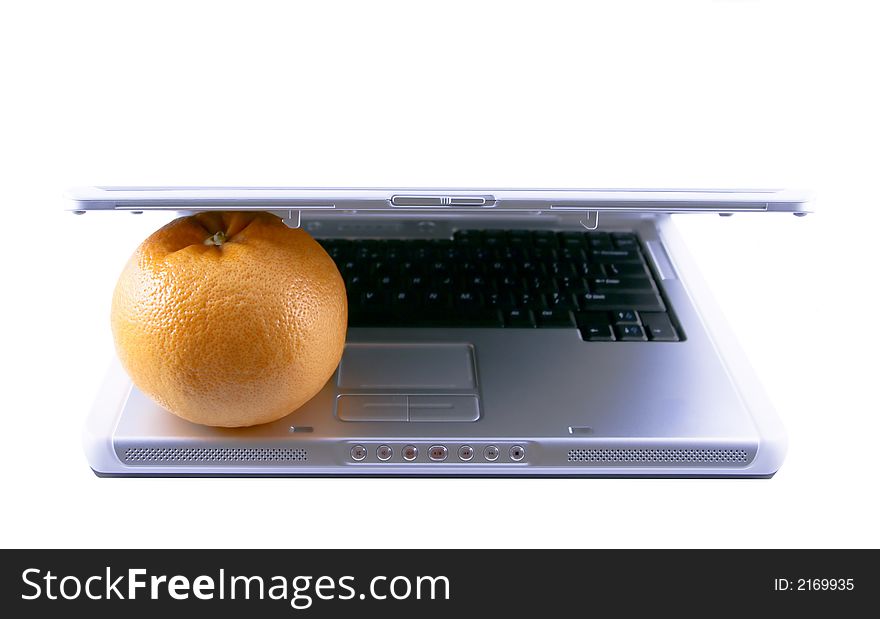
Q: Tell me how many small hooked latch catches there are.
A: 2